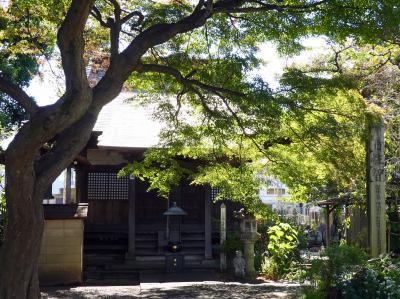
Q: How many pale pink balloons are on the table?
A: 0